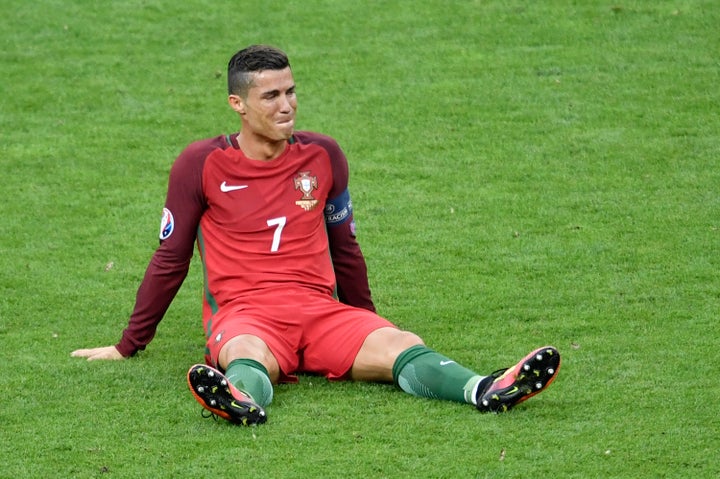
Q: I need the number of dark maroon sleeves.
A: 2